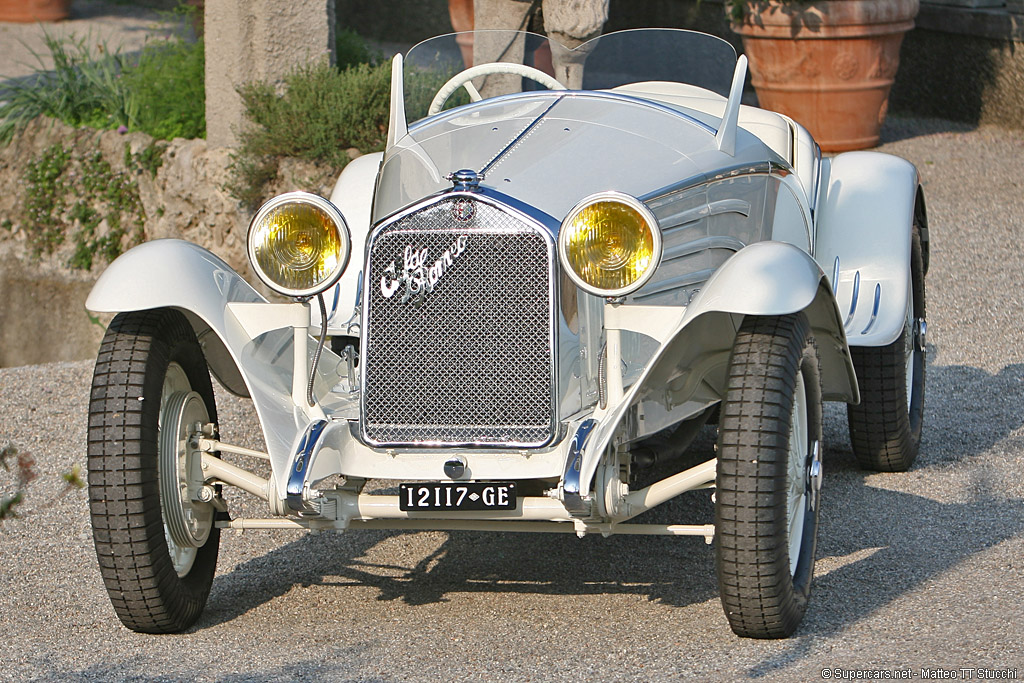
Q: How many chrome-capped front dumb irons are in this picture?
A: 2